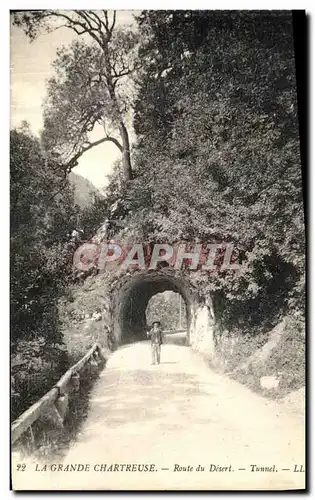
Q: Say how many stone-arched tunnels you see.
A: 1